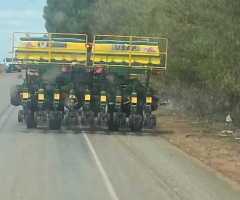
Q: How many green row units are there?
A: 9